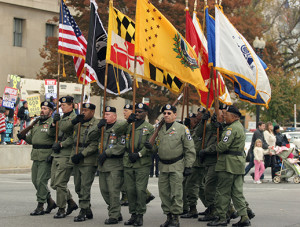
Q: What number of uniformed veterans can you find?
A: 11